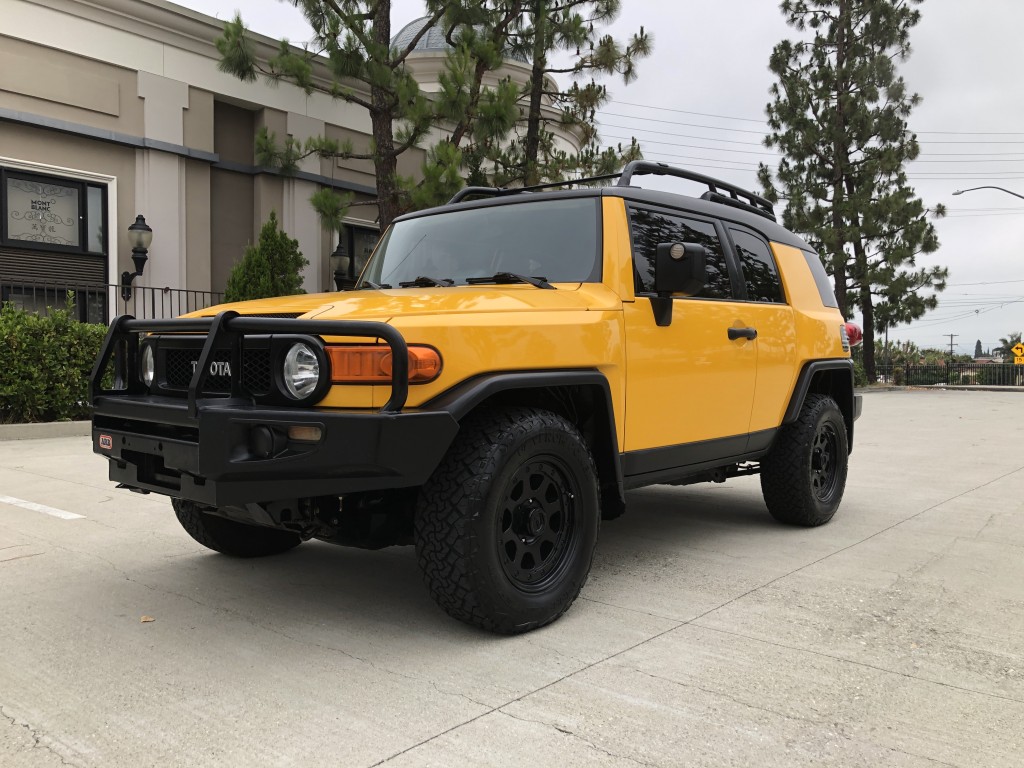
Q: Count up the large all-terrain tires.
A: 3